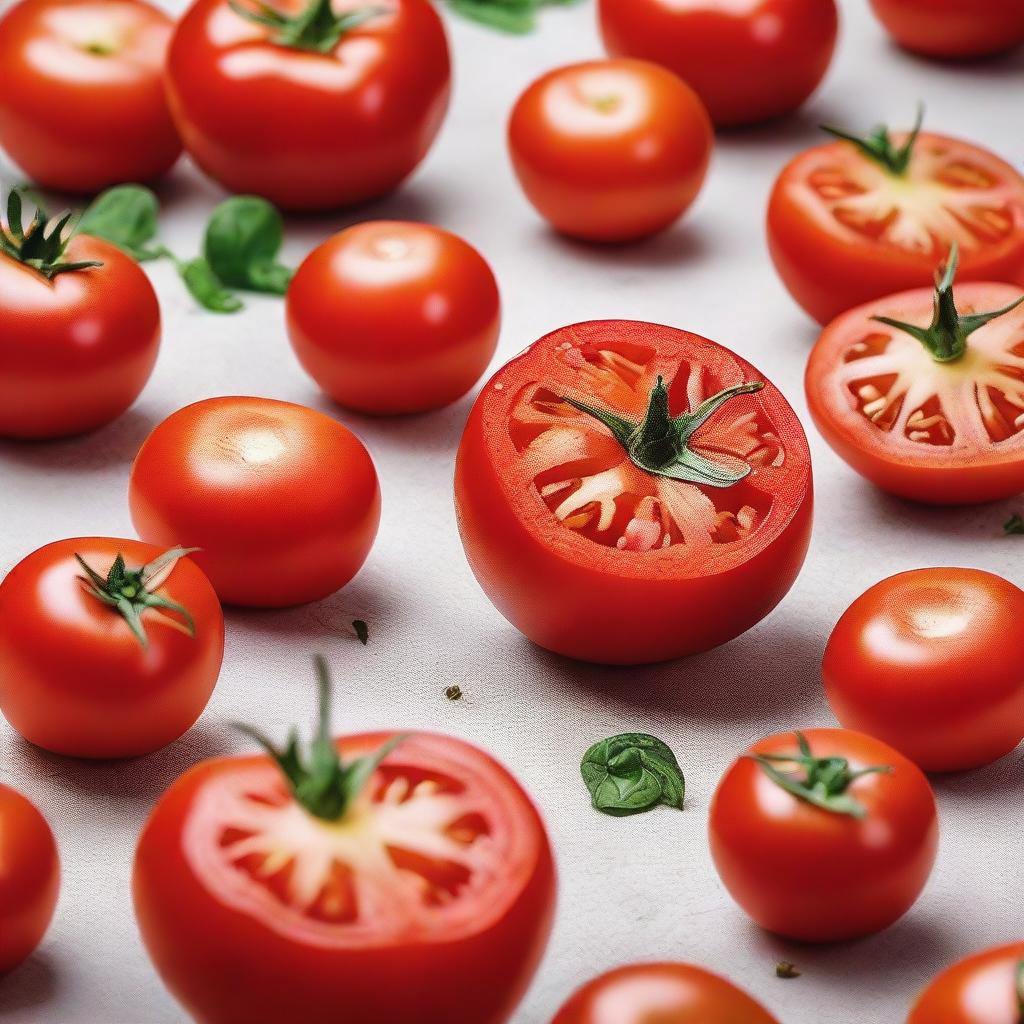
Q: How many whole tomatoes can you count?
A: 14